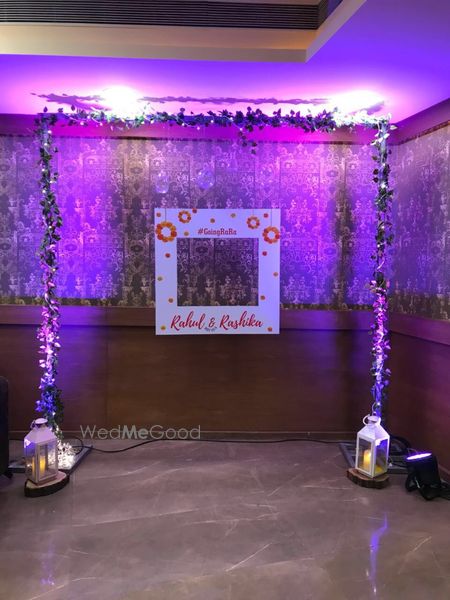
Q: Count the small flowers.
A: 14